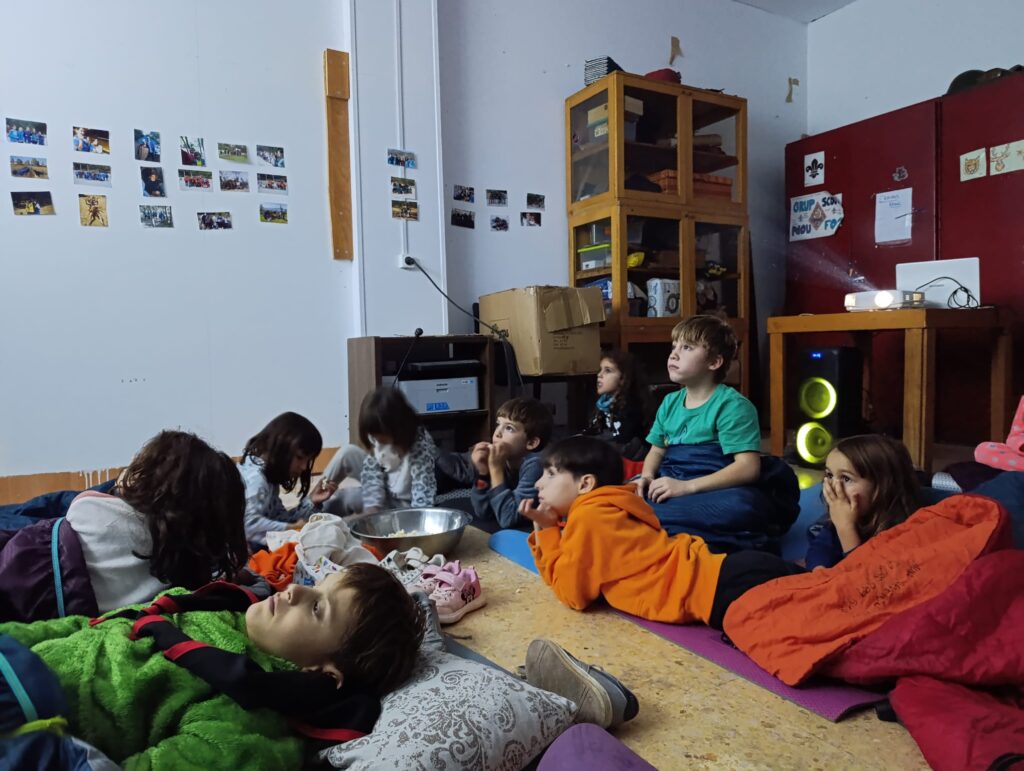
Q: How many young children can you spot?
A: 9